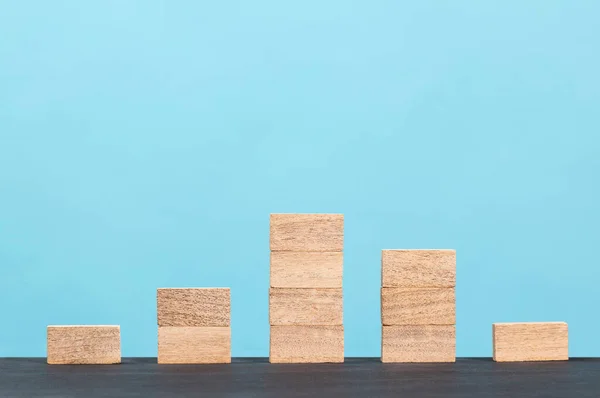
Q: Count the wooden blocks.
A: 11